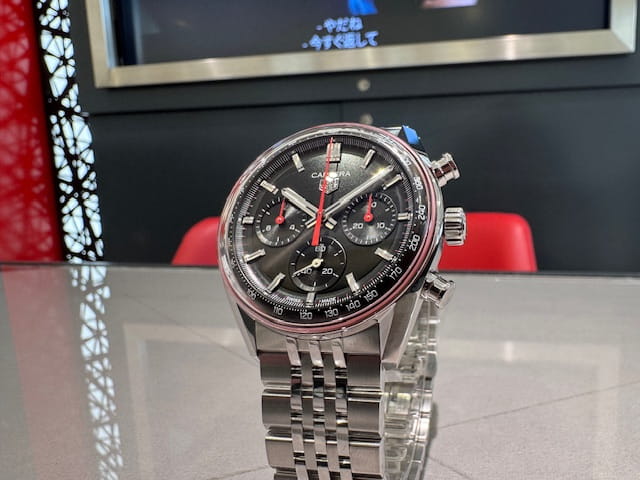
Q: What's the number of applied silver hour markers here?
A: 12